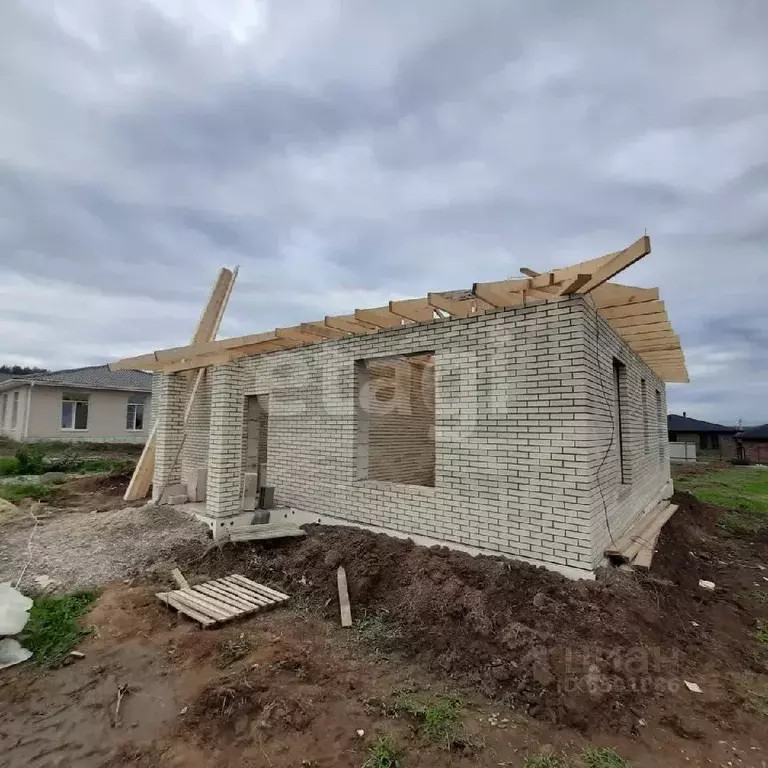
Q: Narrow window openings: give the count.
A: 3